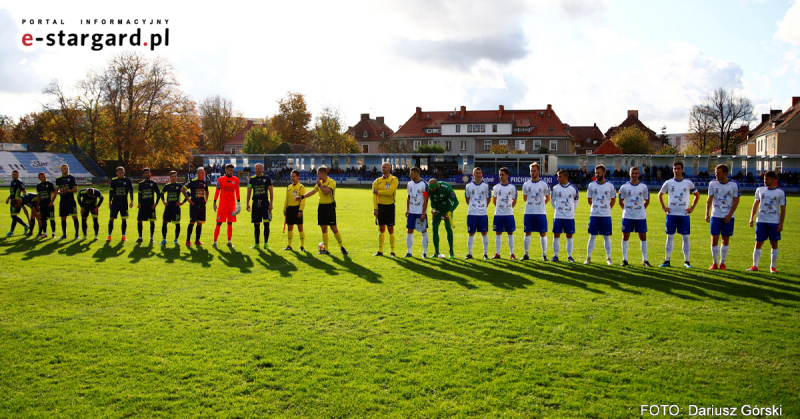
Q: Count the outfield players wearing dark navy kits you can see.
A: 10